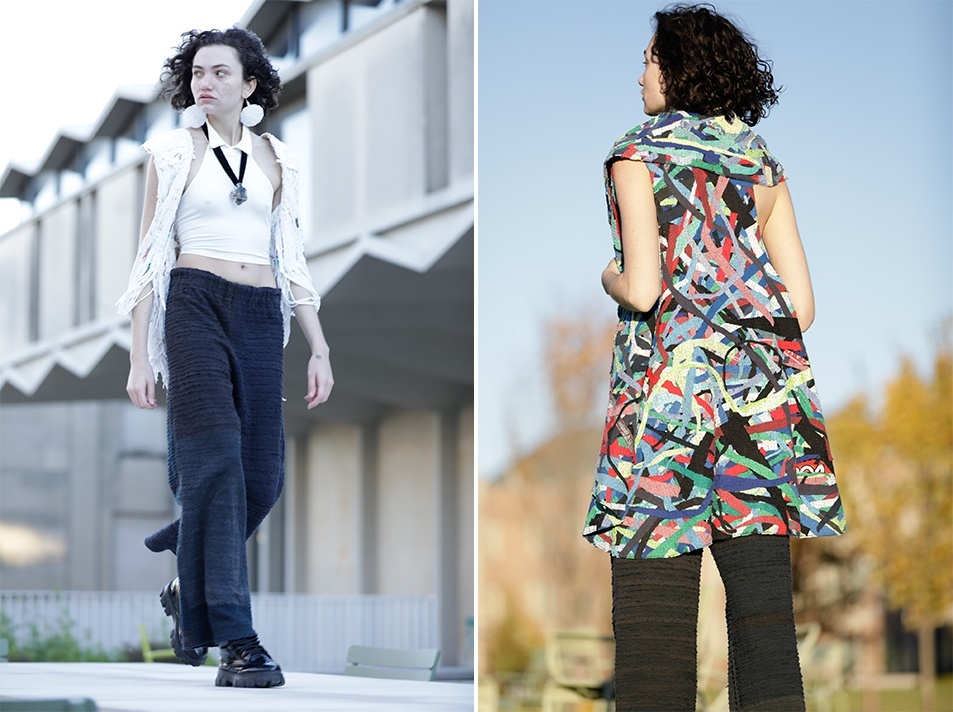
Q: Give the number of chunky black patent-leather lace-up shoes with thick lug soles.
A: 2